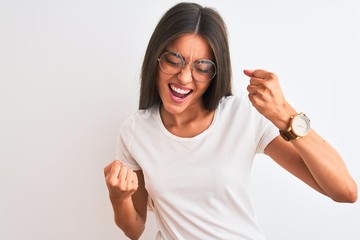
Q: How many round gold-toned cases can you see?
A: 1